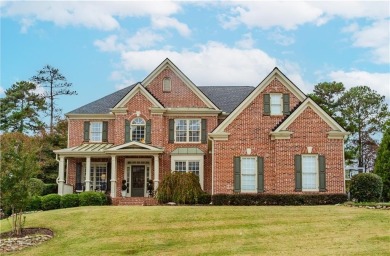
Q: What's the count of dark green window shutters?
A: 14